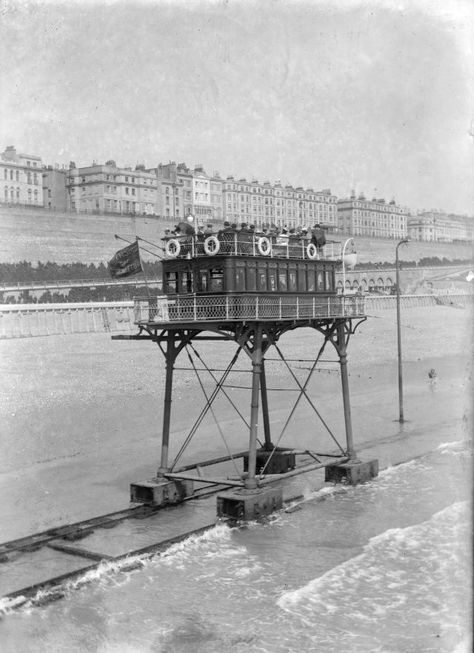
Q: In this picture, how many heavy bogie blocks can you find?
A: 4